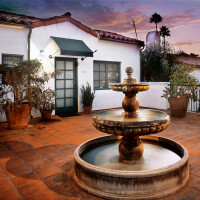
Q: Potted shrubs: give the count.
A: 4